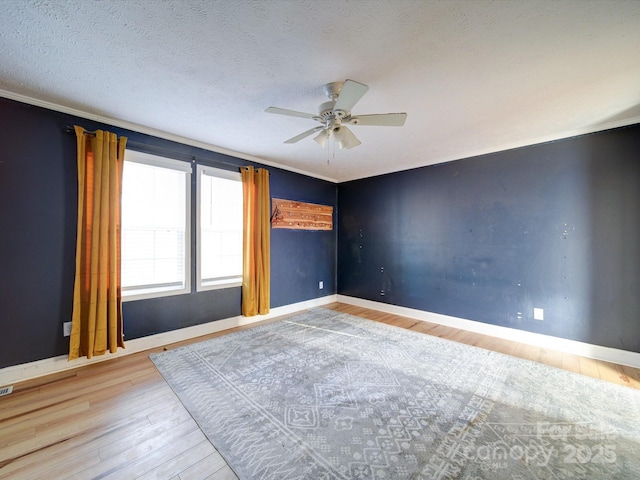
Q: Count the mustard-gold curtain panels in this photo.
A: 2